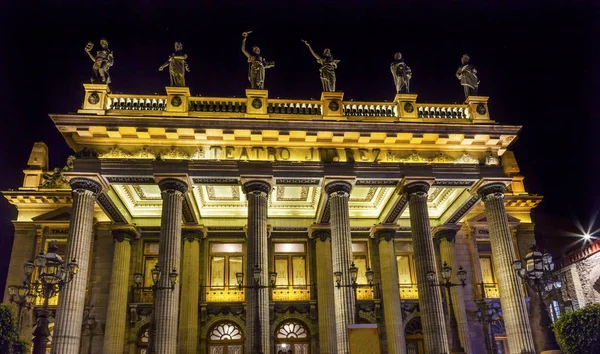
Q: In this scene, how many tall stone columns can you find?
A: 11